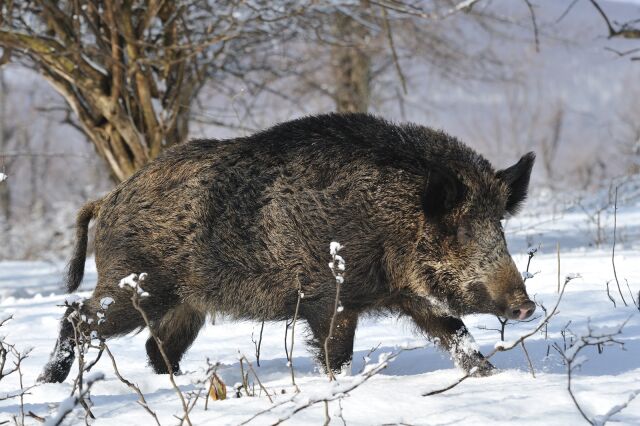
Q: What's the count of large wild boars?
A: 1